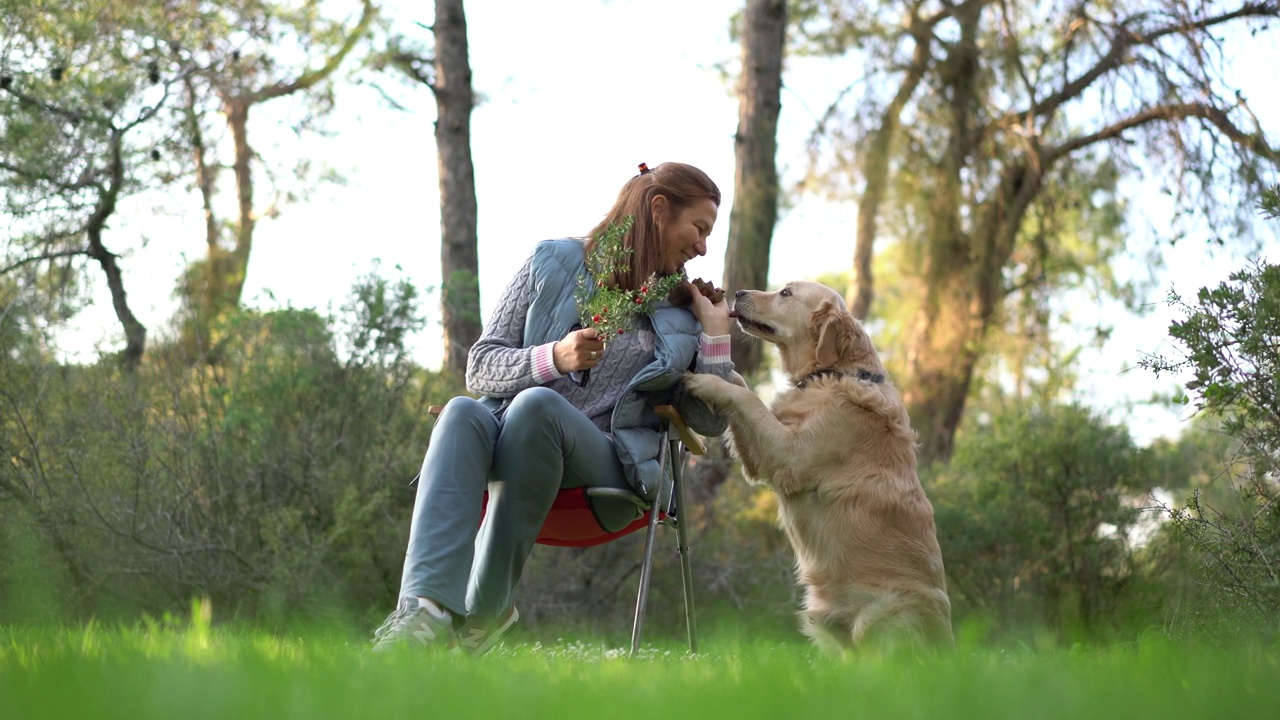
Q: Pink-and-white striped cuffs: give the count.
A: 2